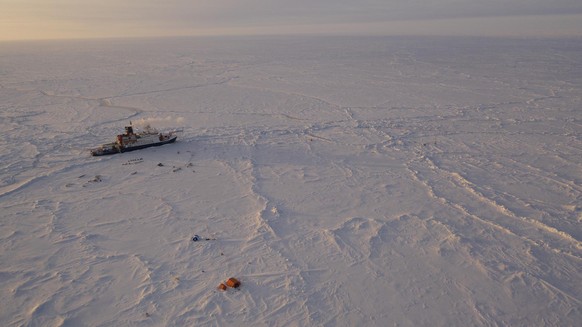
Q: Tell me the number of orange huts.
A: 2